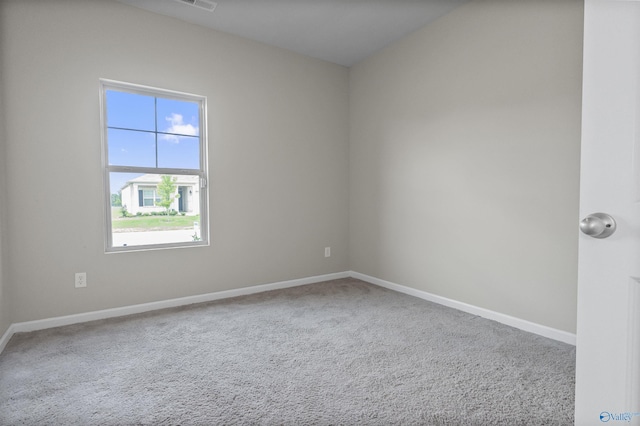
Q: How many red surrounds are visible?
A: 0